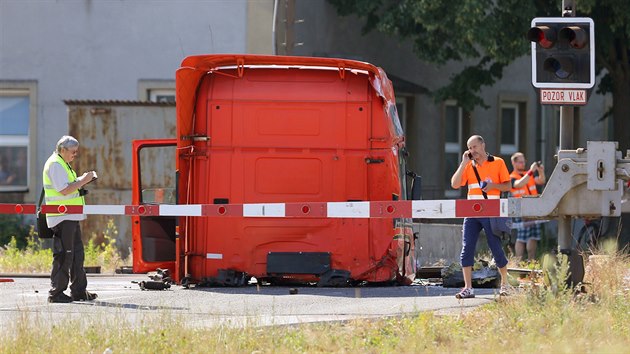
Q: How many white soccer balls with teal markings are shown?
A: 0